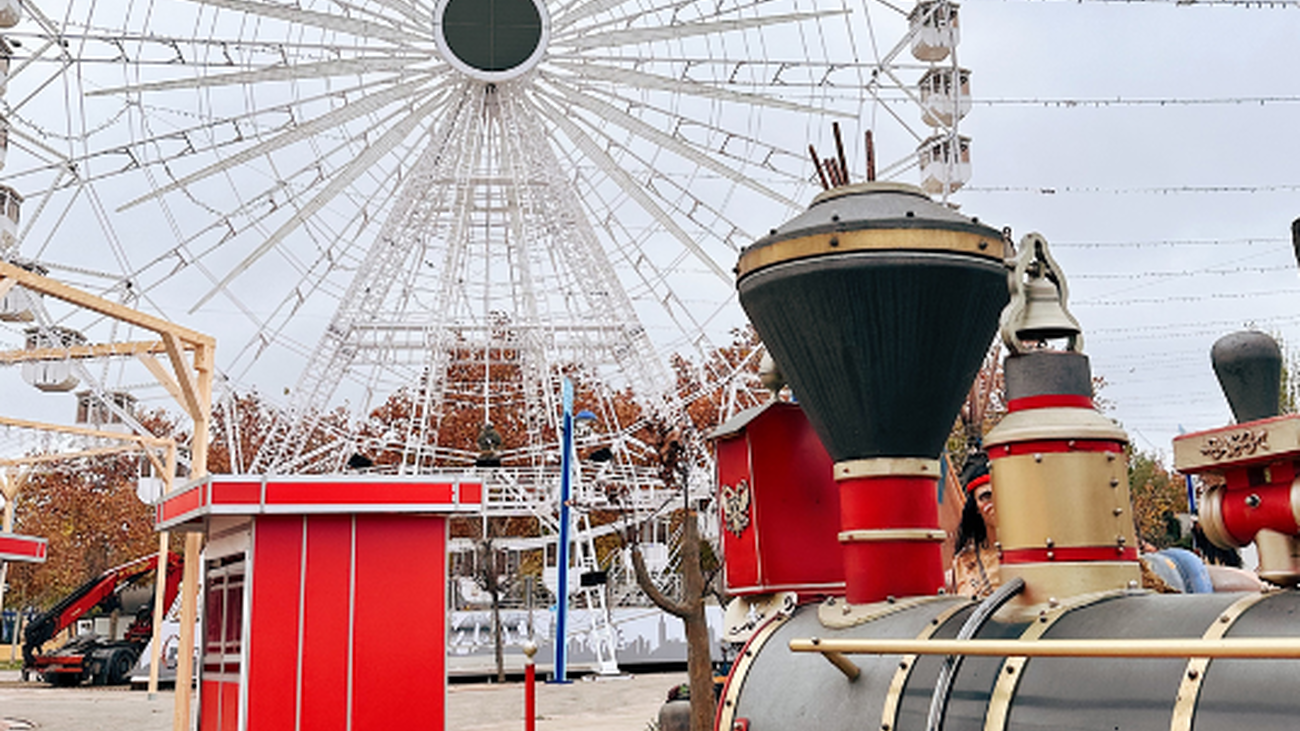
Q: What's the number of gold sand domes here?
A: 1